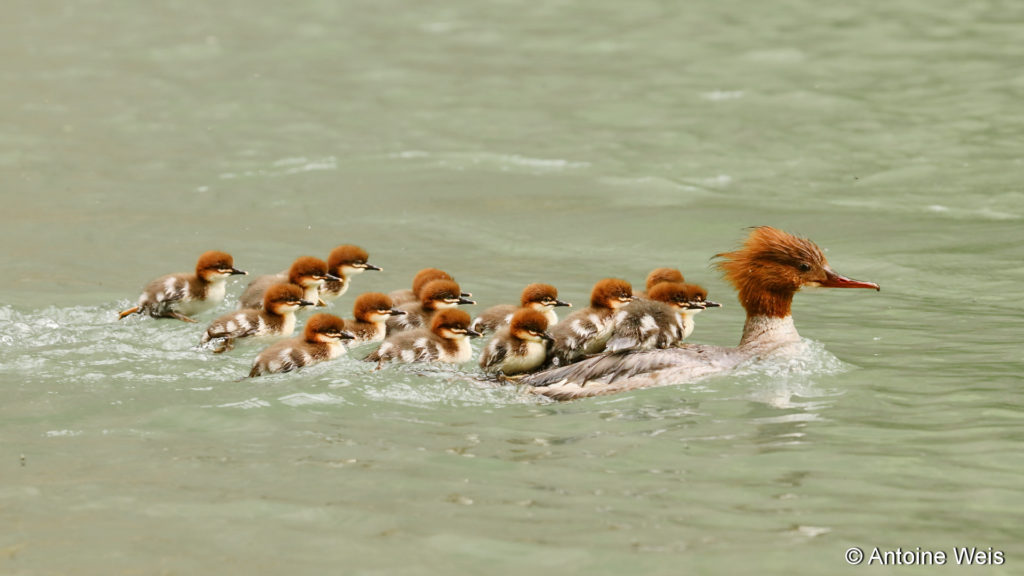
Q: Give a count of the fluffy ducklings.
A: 15